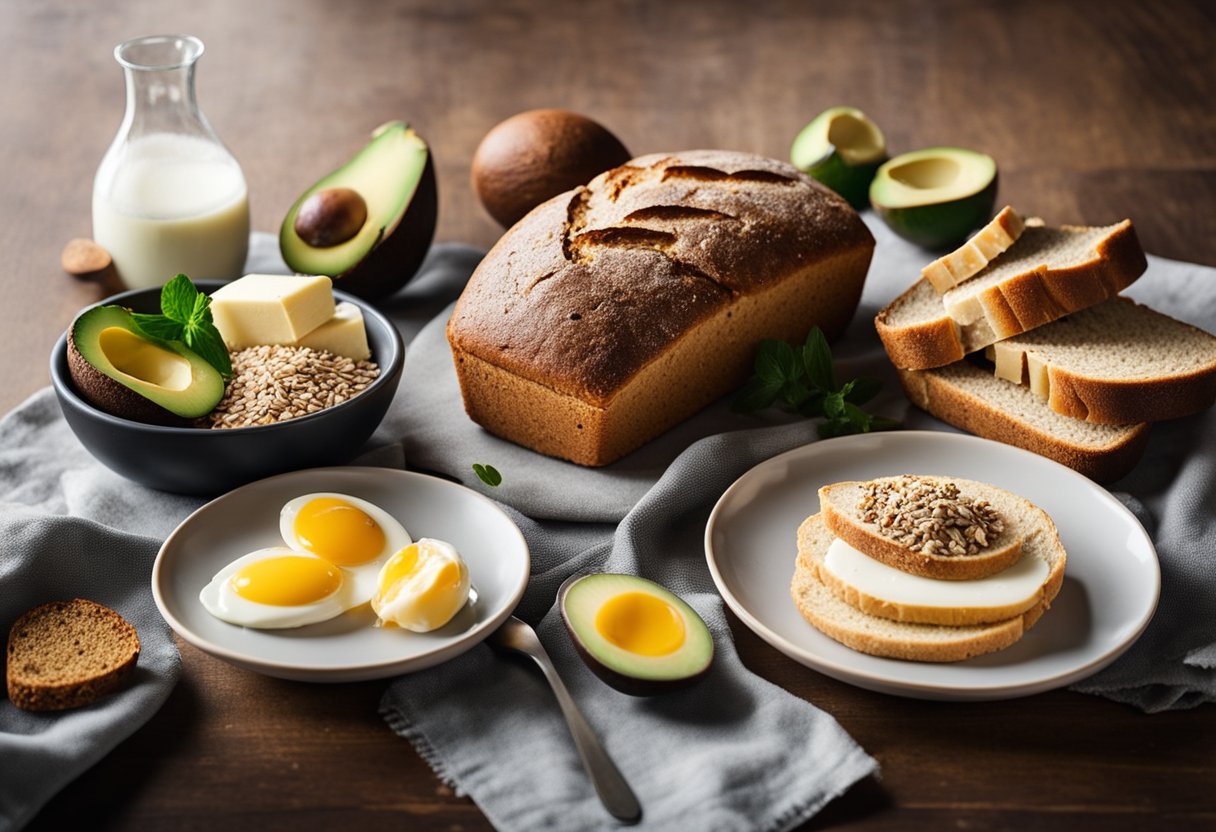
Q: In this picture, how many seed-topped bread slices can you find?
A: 1